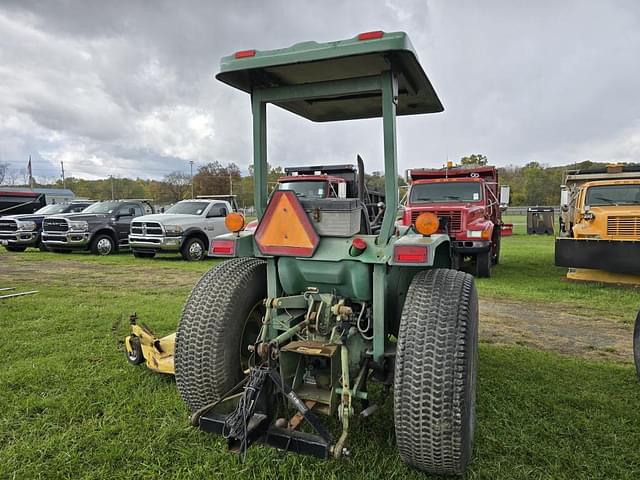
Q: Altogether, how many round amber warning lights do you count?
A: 2